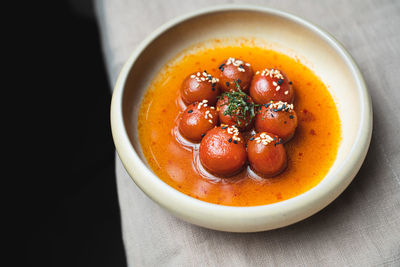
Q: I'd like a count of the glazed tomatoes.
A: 8